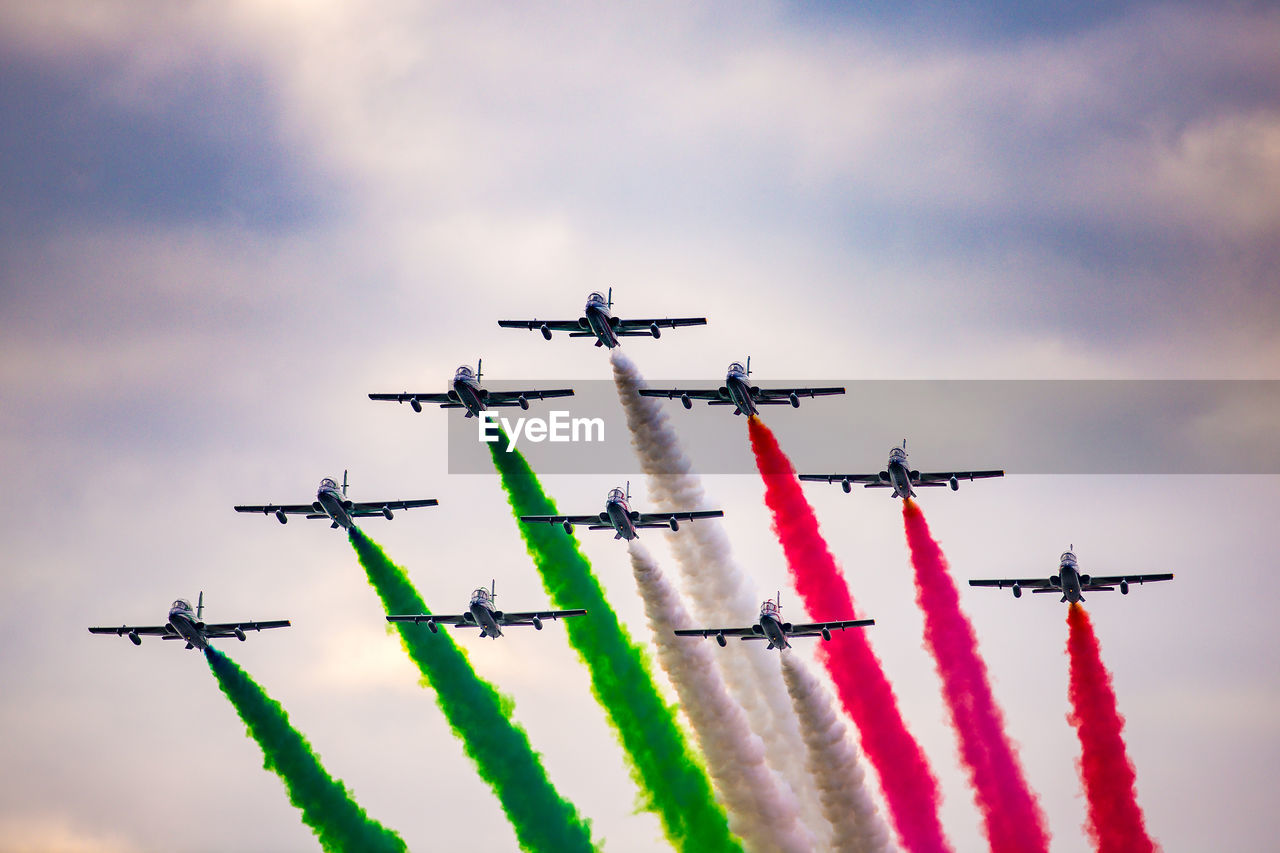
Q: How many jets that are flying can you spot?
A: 10